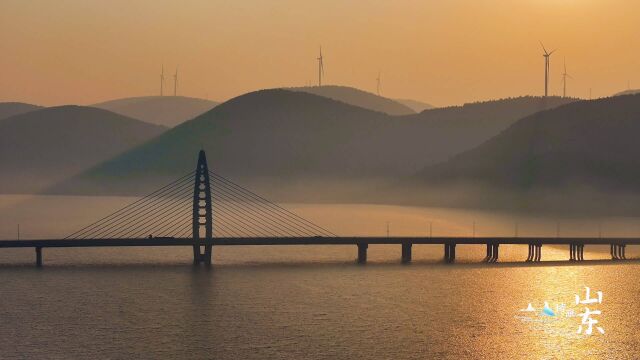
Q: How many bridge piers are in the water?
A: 9